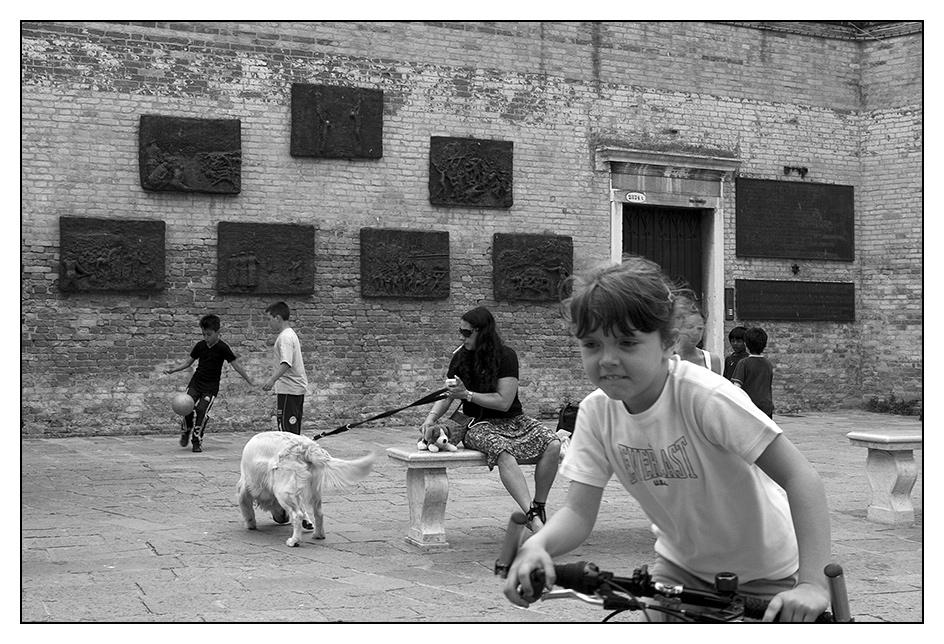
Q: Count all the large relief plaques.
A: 7